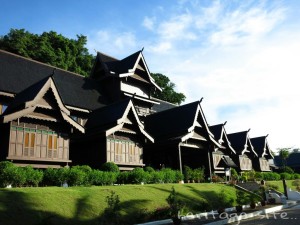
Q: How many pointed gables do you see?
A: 7